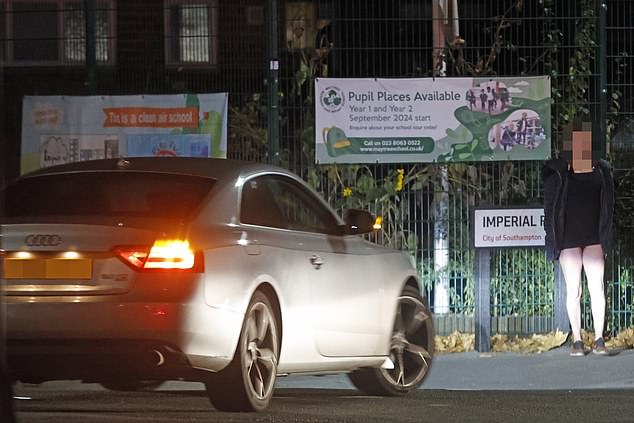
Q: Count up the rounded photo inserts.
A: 2